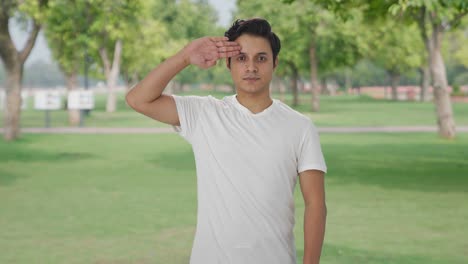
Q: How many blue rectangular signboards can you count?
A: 0